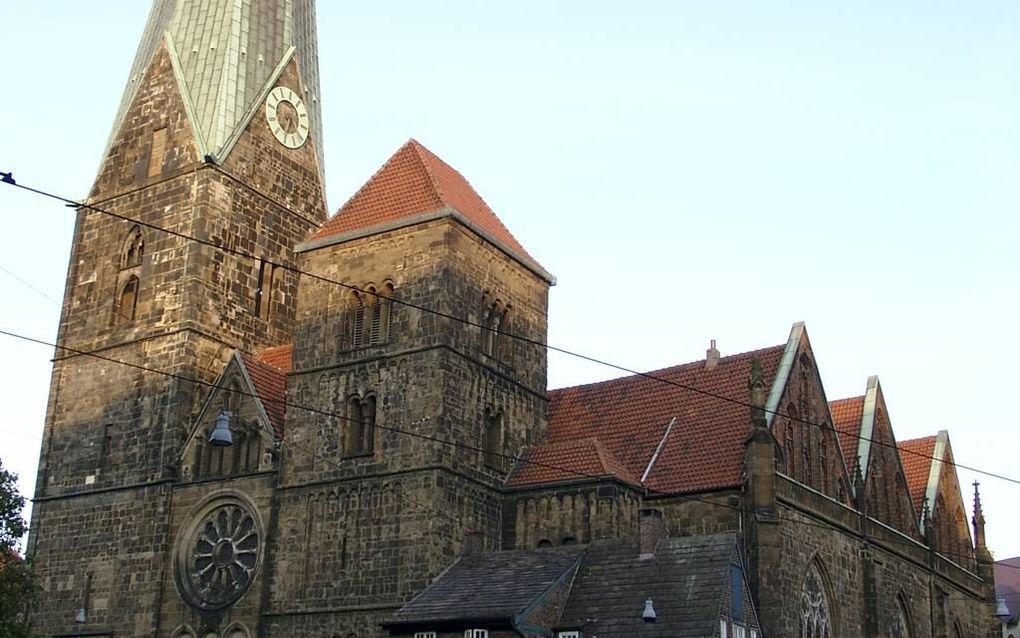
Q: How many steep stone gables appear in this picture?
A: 6